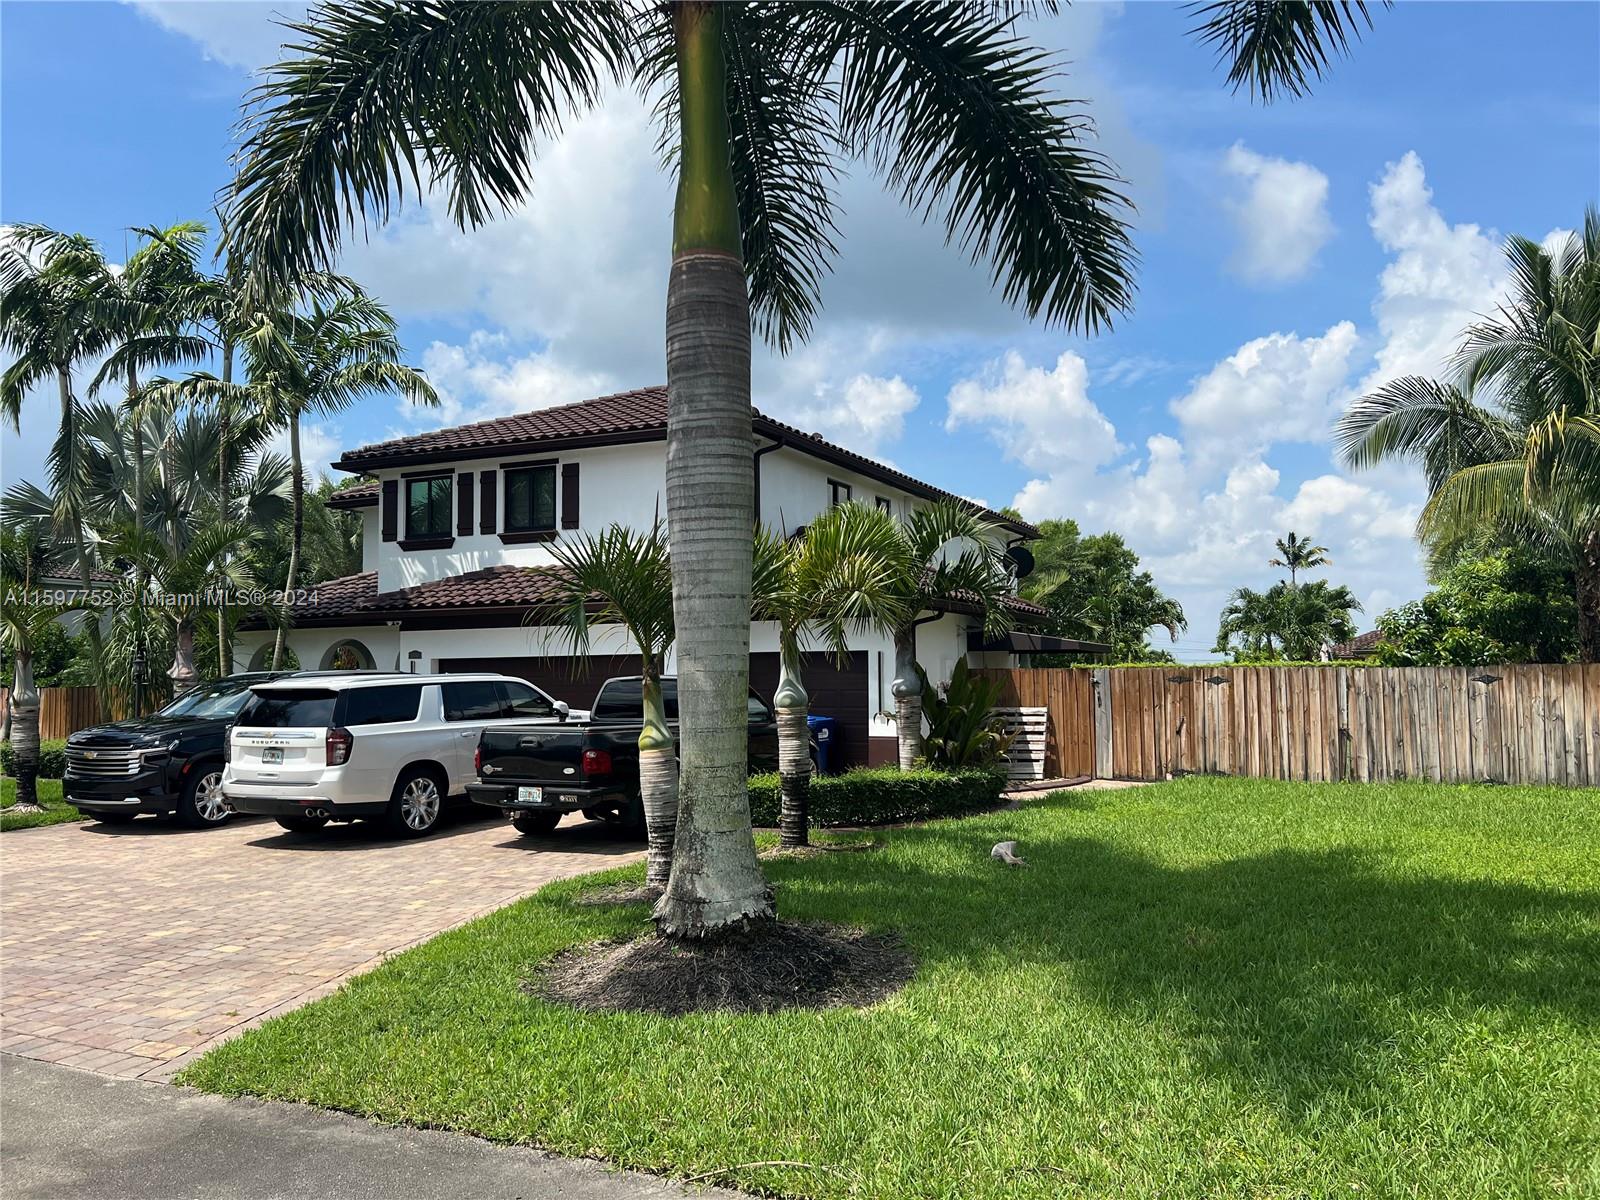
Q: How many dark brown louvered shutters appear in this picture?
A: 4